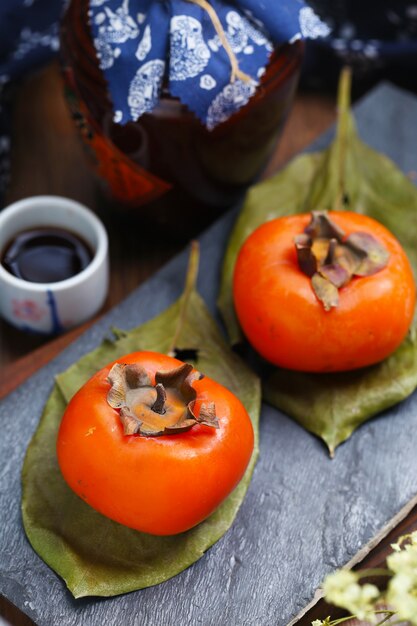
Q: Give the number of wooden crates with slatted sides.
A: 0